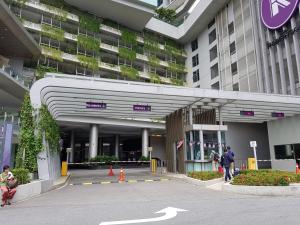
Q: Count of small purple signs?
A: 4